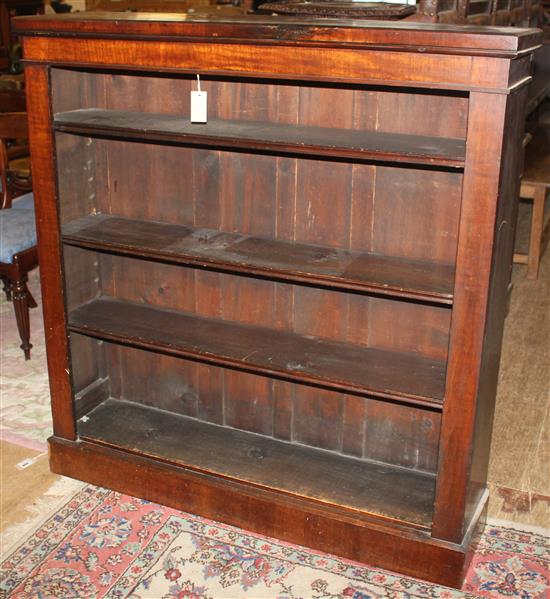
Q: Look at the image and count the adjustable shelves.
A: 3